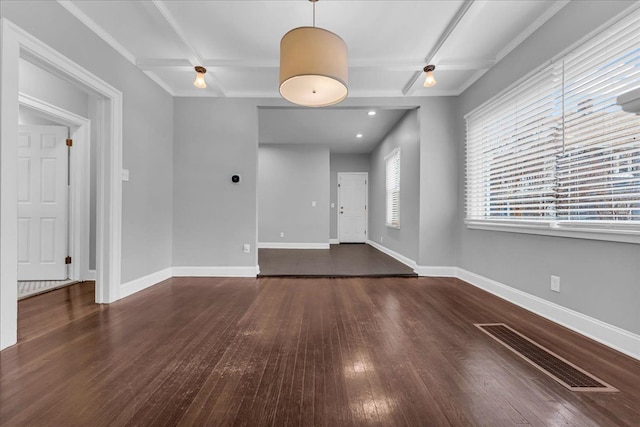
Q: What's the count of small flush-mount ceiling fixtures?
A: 2